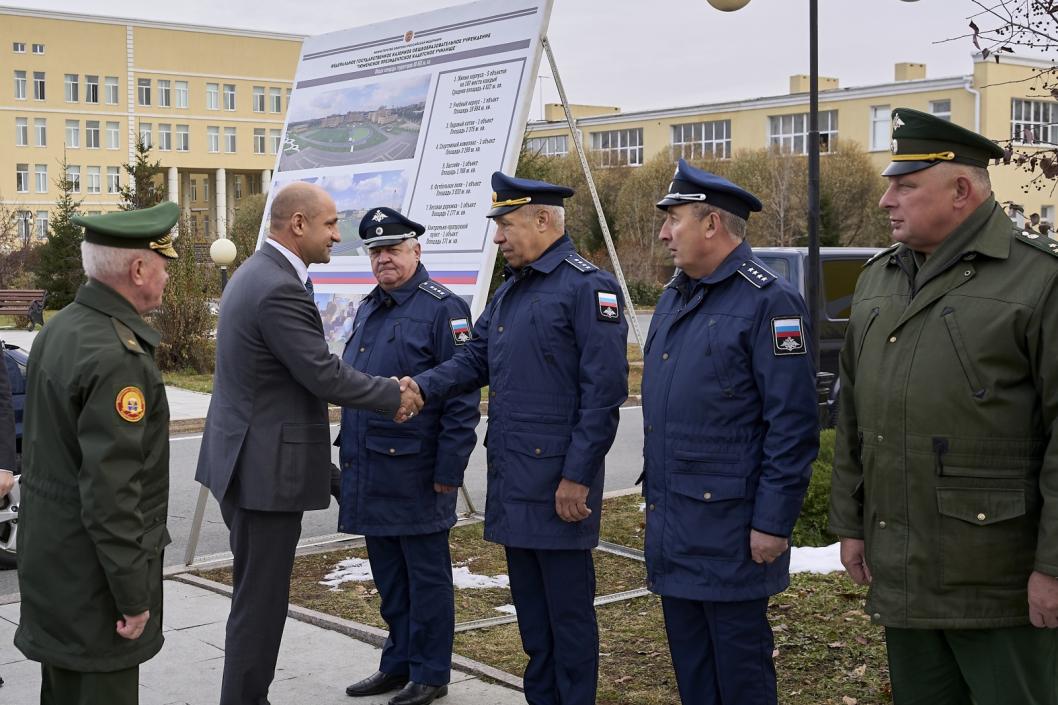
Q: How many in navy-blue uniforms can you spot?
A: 3